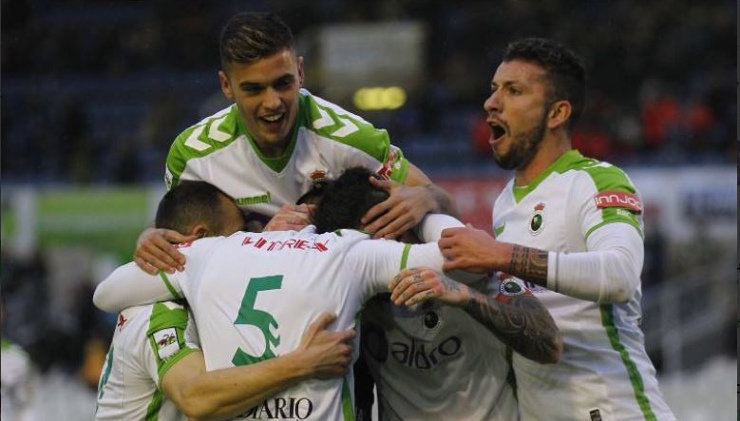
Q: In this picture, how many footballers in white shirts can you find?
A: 5